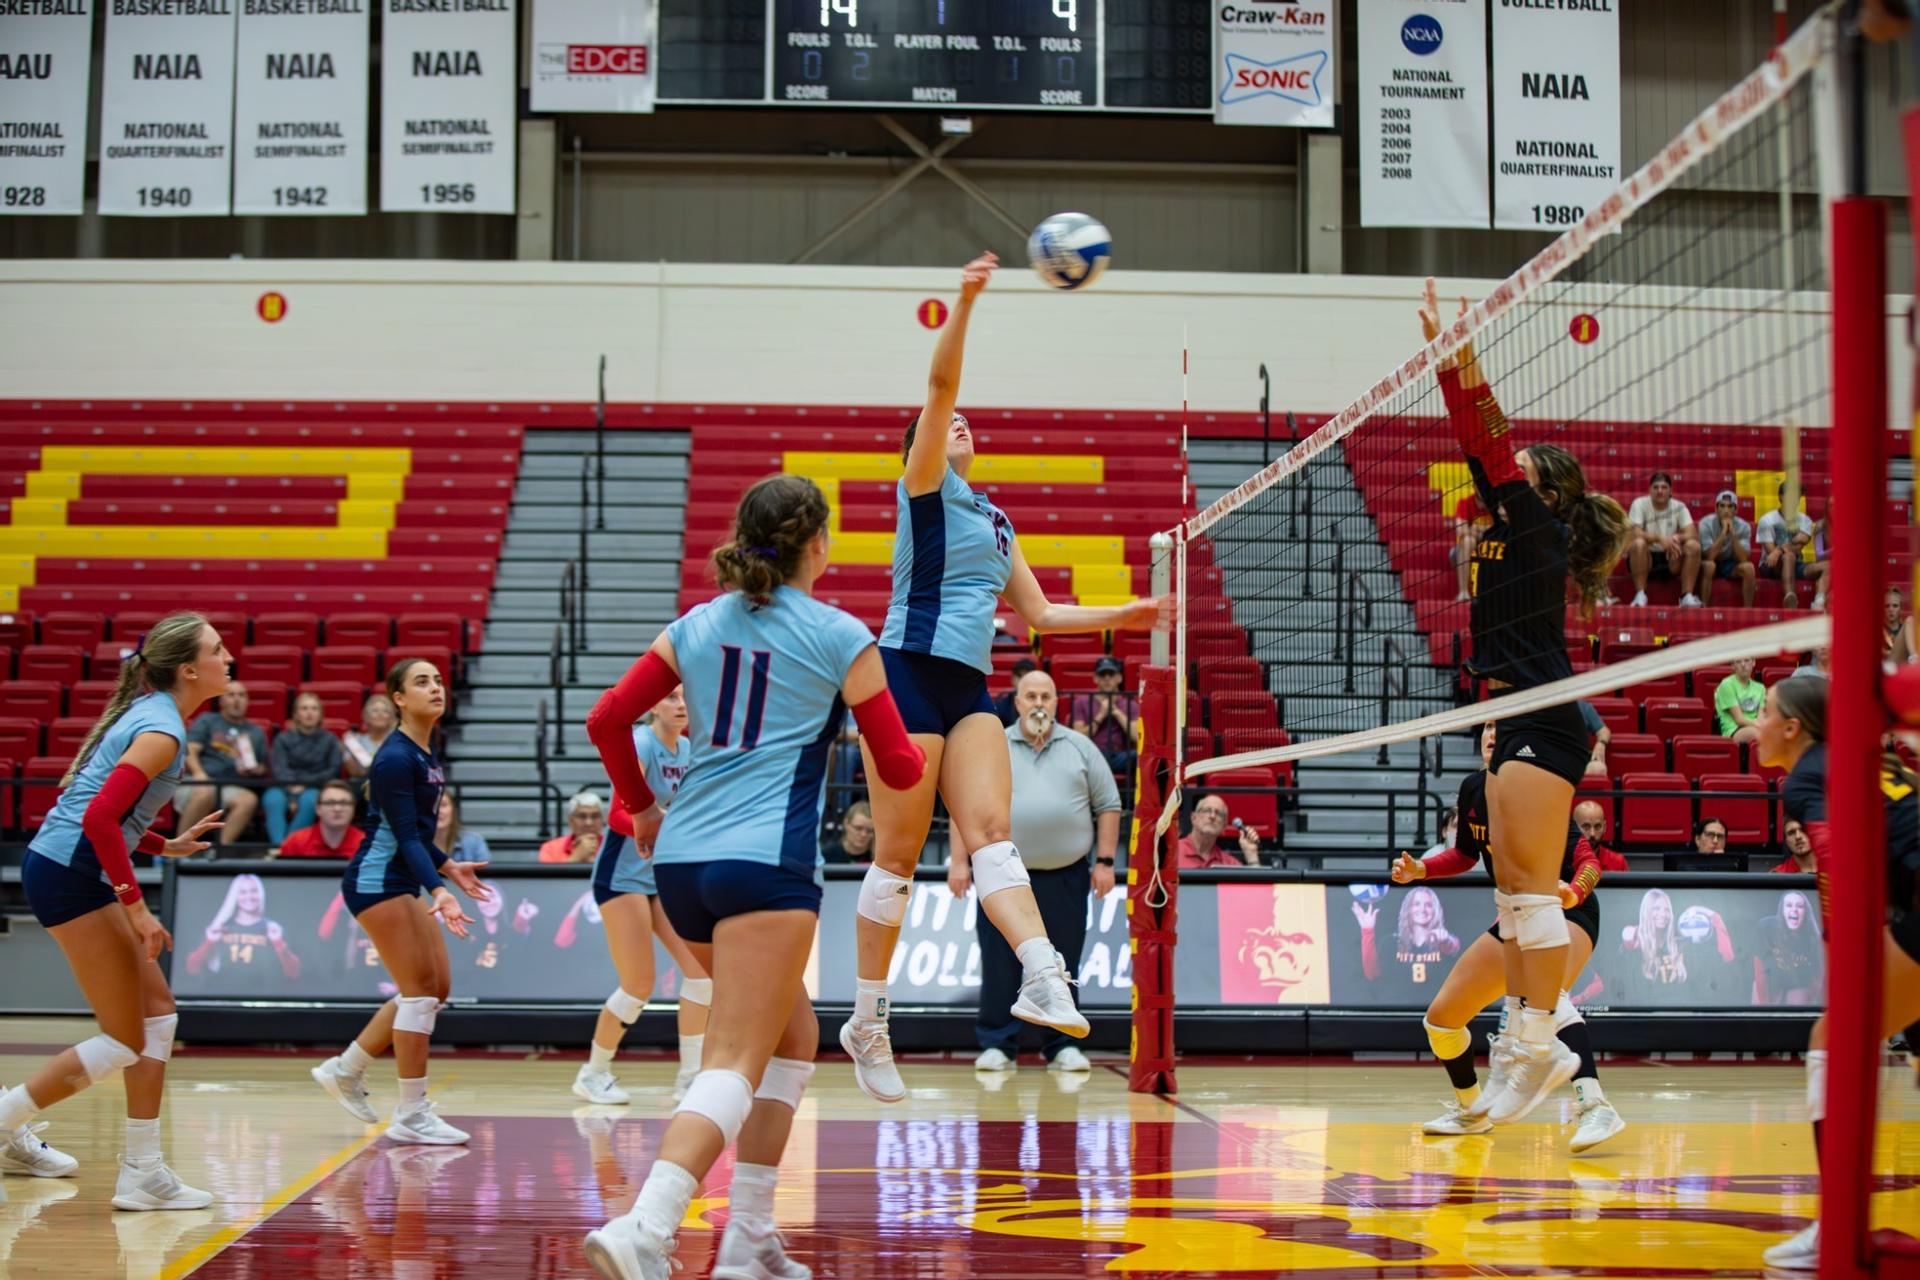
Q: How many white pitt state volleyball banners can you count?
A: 2